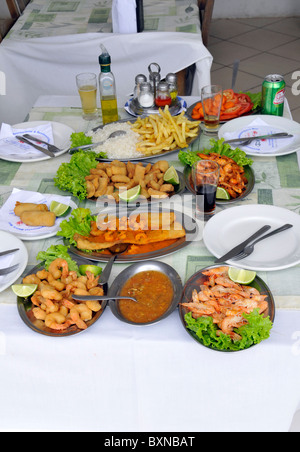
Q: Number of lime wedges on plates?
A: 7